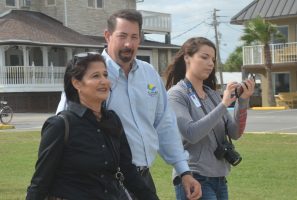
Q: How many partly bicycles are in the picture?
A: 1